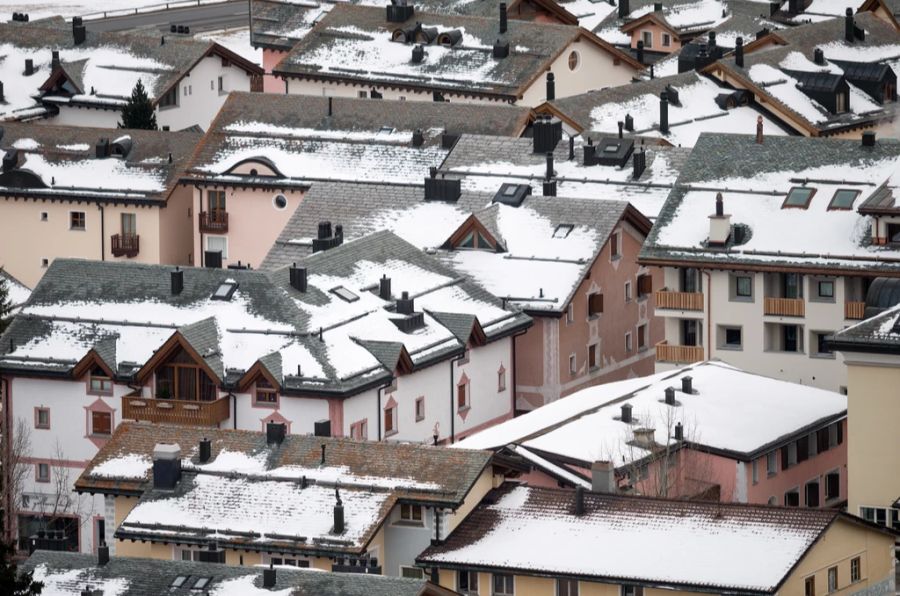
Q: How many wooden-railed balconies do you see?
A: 7